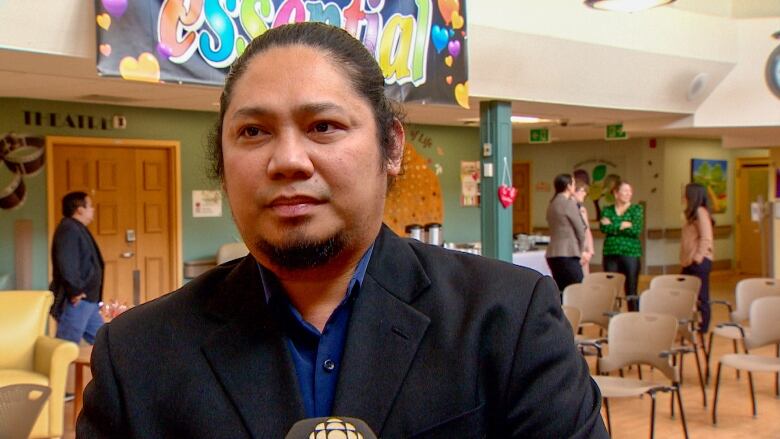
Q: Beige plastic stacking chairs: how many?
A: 8